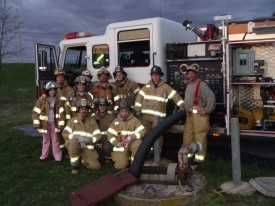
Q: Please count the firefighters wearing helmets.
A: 10